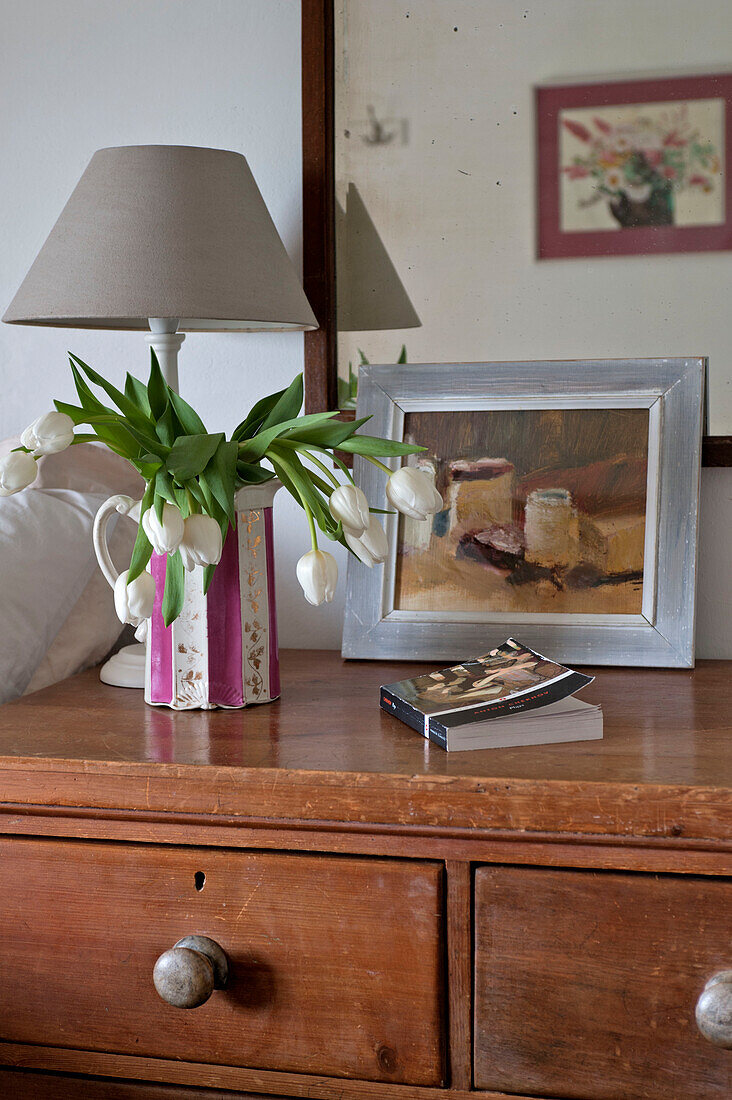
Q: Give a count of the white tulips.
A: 9